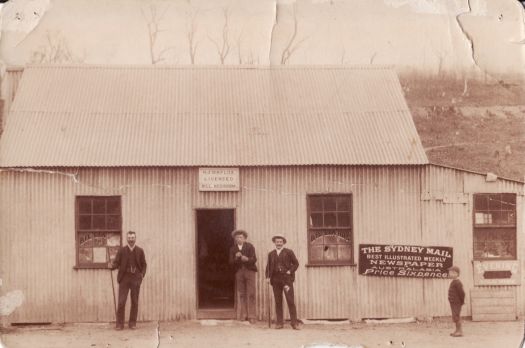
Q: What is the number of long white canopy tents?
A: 0